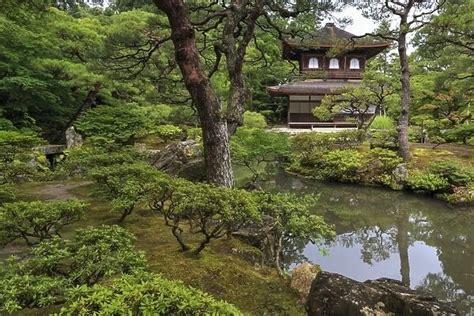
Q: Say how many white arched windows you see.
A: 3